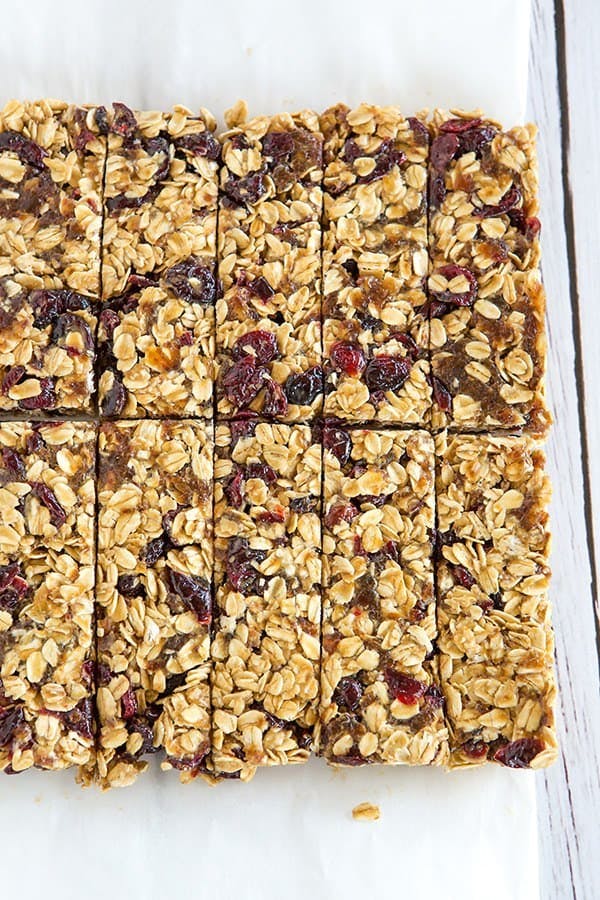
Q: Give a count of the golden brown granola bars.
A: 10